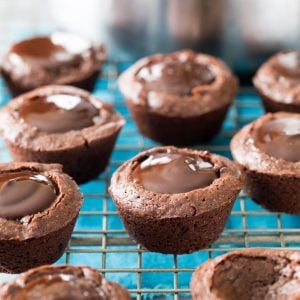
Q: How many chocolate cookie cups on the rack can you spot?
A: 9